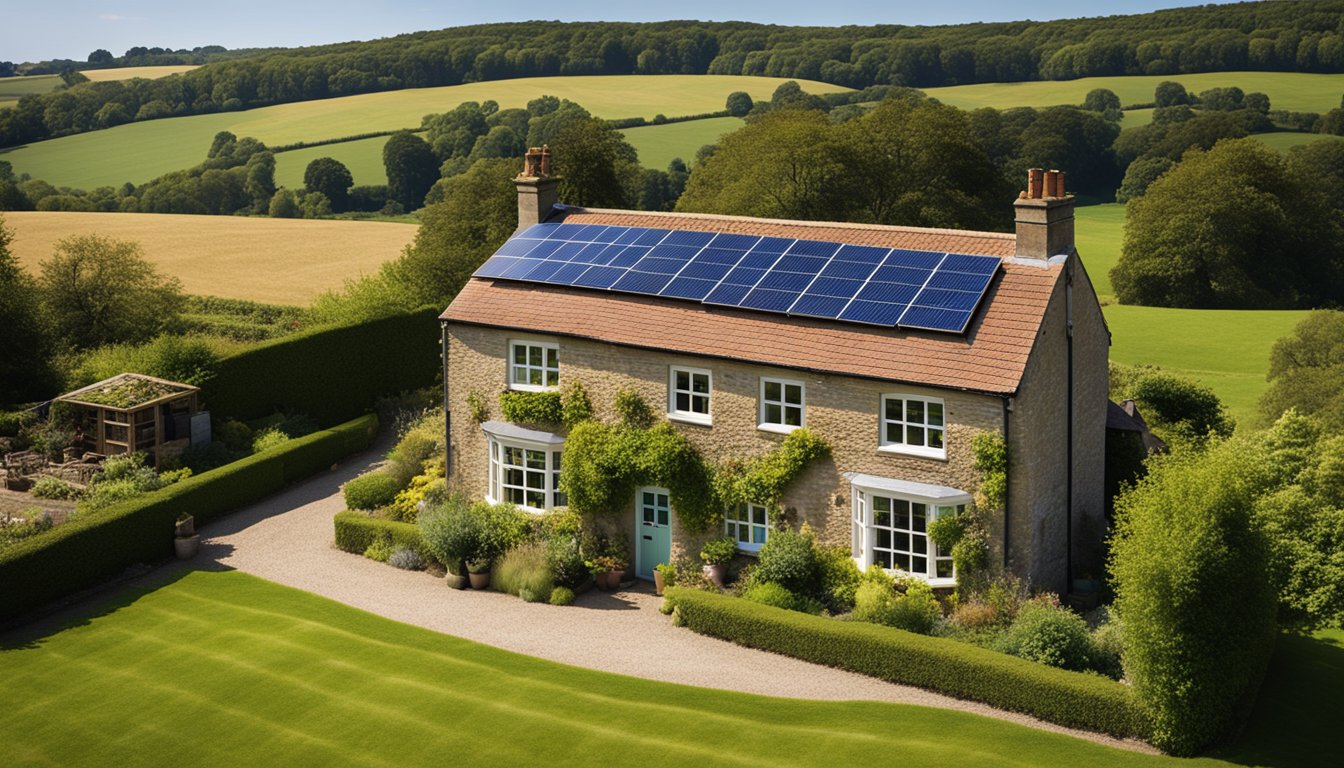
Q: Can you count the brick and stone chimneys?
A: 2